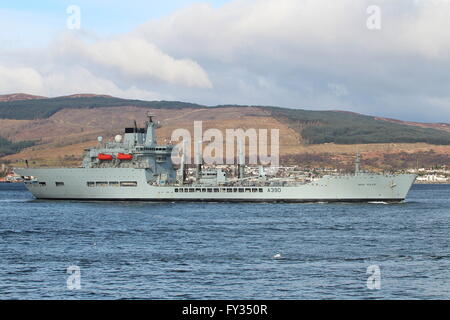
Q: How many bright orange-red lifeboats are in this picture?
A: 2